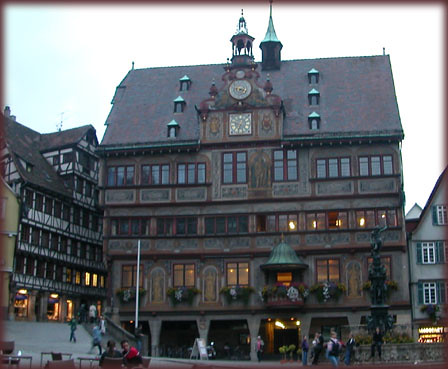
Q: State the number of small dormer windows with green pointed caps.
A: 6